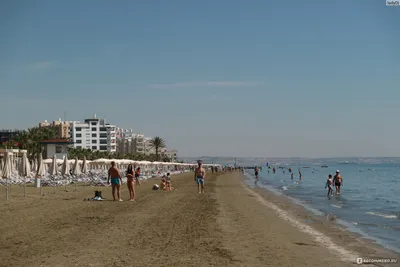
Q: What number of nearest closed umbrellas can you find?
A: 7